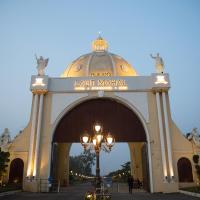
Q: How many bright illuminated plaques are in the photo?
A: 2